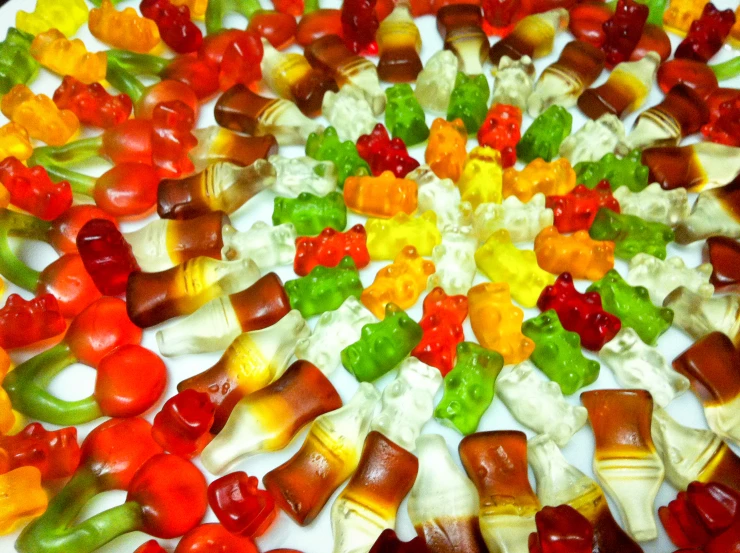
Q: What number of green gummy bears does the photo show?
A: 13